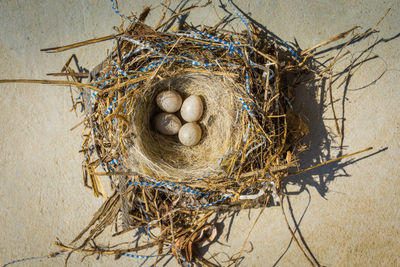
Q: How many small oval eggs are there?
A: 4